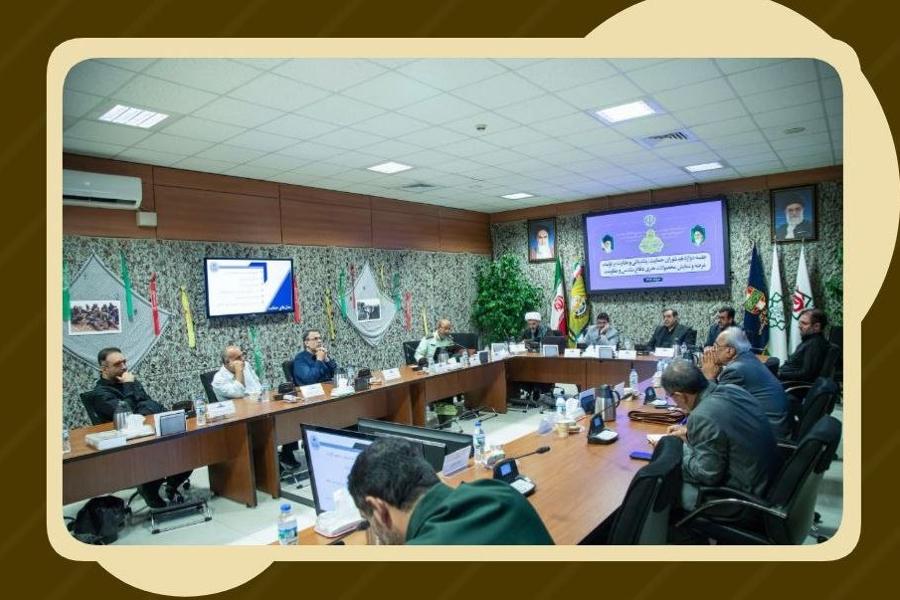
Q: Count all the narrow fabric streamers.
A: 13